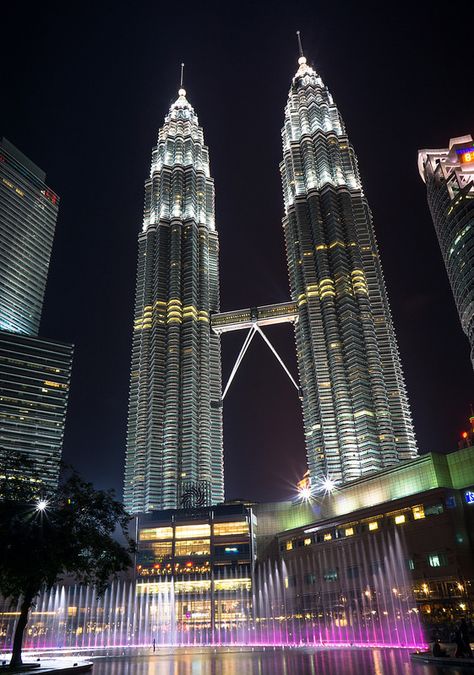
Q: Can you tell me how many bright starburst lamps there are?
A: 3